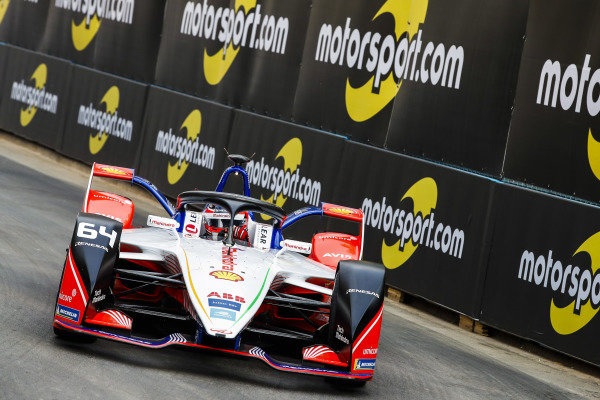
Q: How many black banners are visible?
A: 11